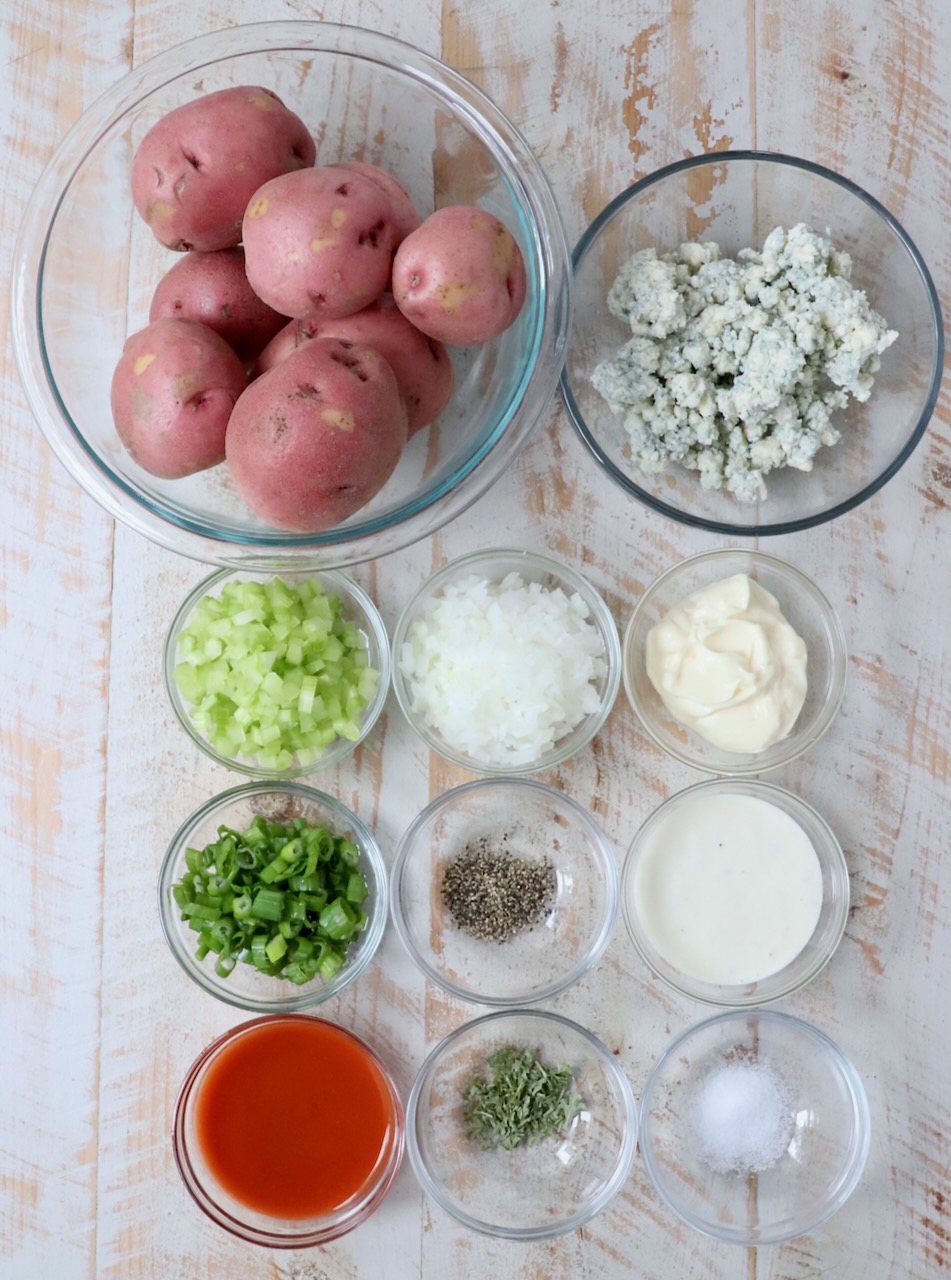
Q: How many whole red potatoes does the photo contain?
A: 8